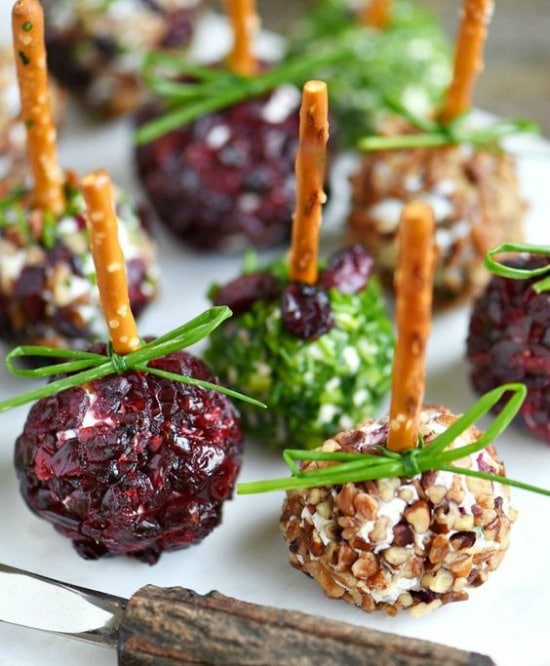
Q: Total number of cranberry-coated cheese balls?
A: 3